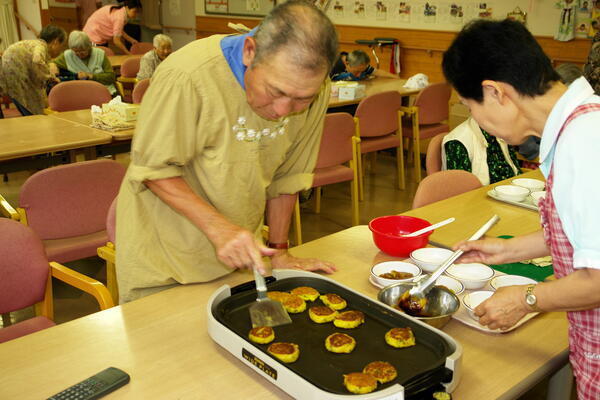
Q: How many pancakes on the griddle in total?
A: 12